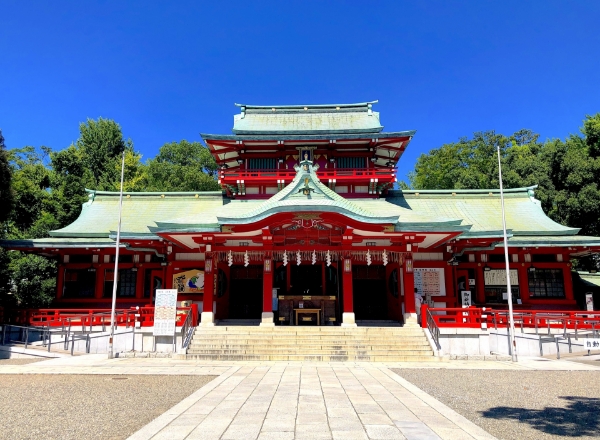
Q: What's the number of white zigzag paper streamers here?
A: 8